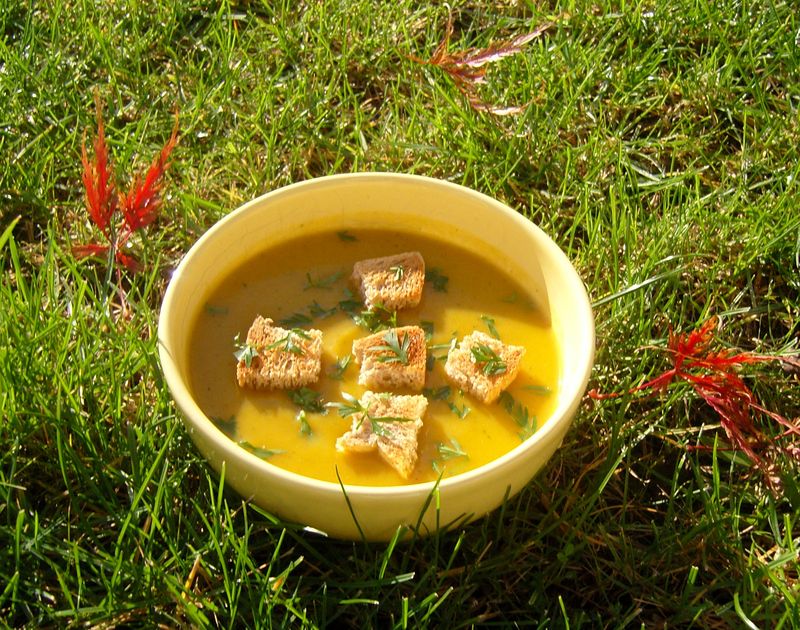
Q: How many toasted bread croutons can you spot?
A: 5